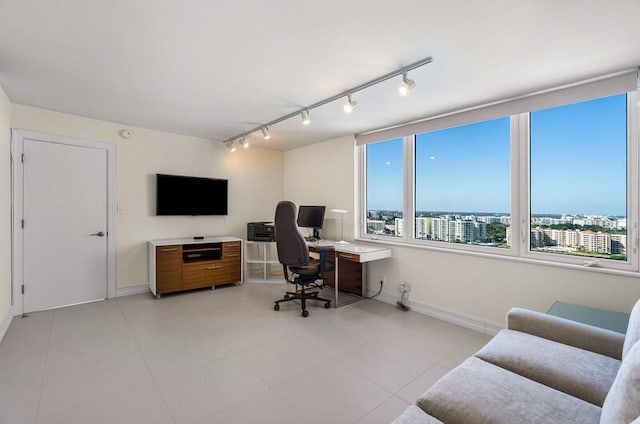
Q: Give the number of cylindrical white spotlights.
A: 6